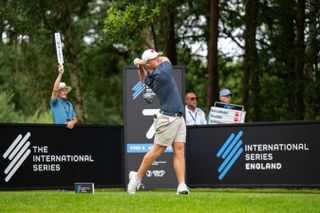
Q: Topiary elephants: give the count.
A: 0